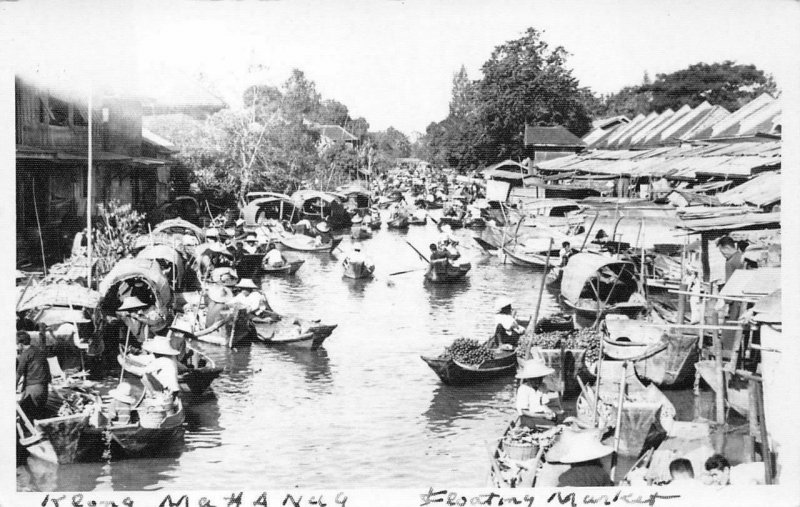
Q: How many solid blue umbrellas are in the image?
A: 0